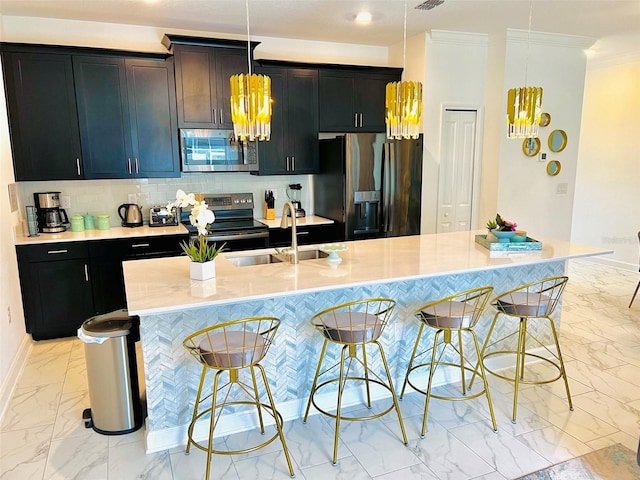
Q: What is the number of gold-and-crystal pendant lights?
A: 3